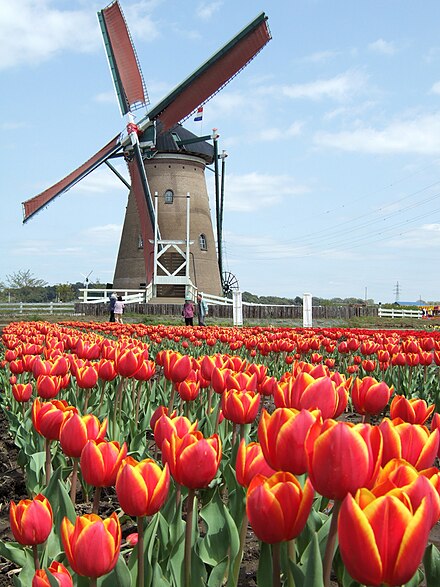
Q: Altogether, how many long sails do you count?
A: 4